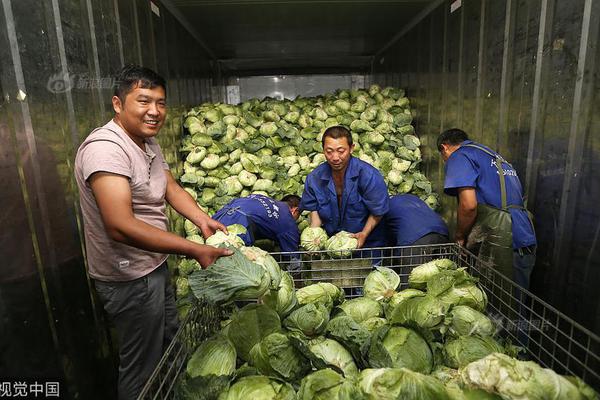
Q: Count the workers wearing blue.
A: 4